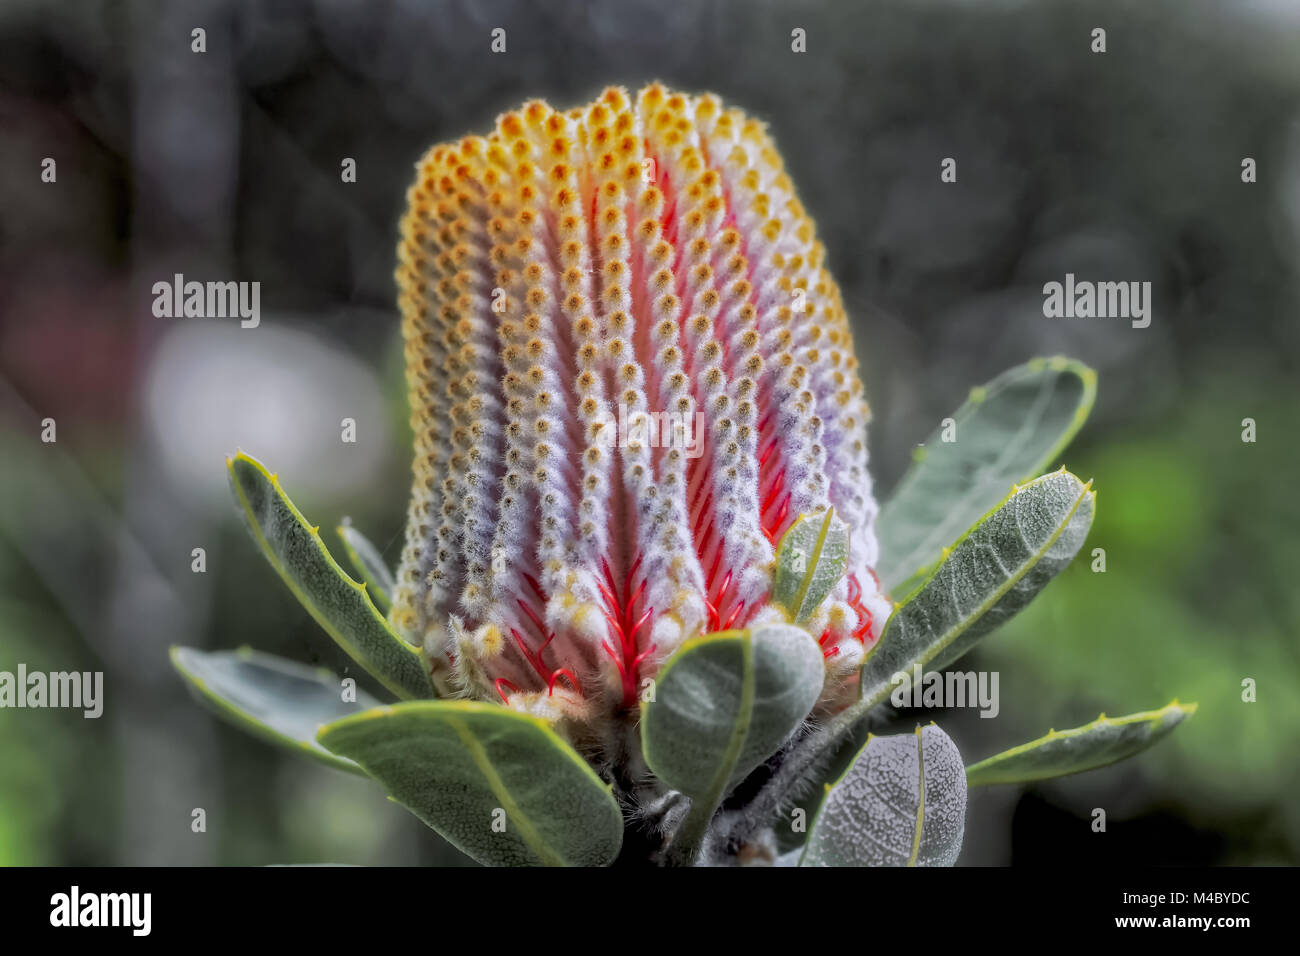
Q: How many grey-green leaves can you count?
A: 10